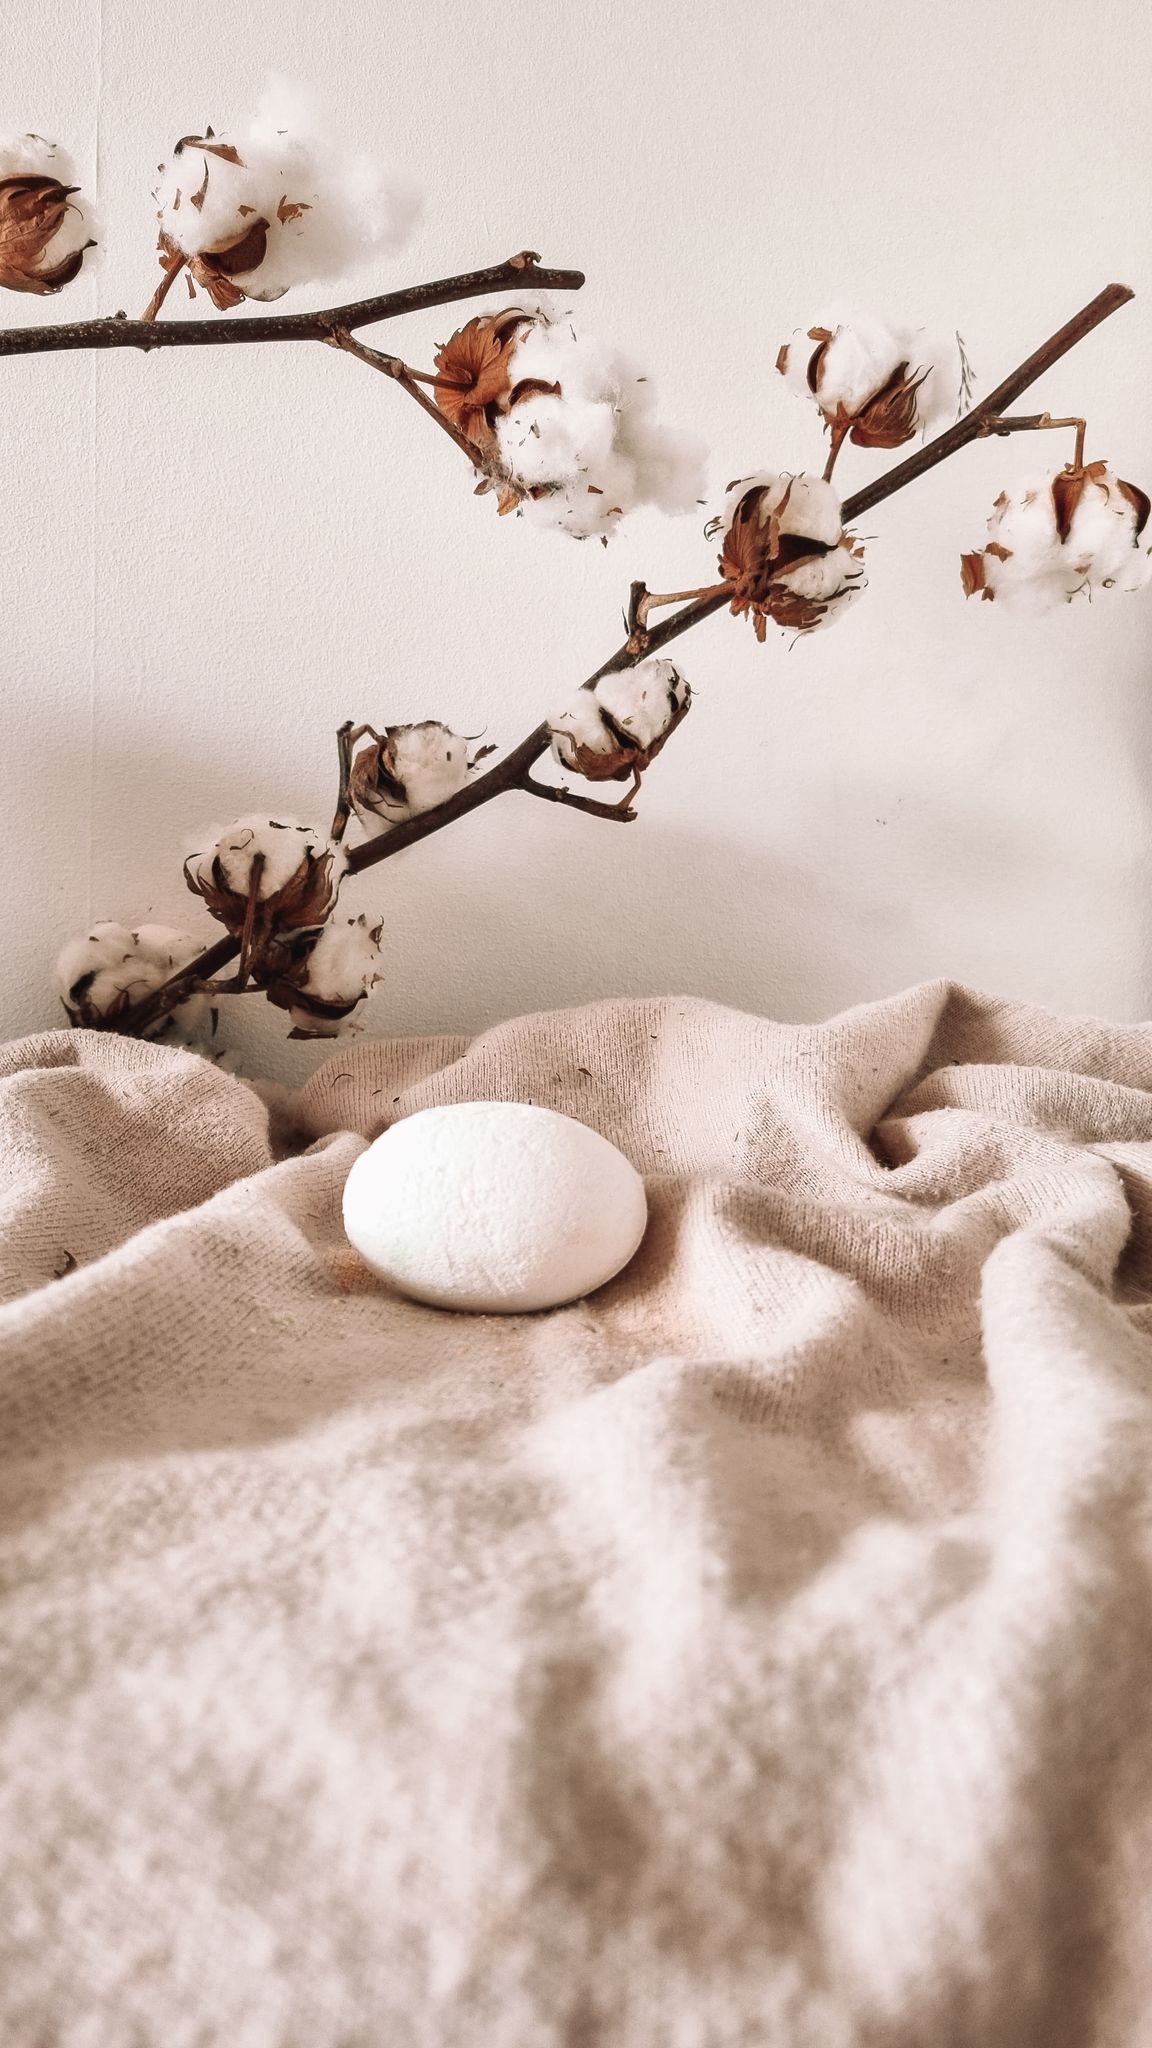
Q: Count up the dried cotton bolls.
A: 11